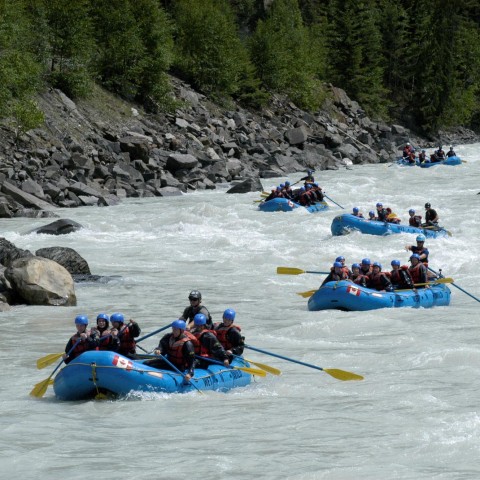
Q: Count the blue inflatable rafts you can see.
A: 5